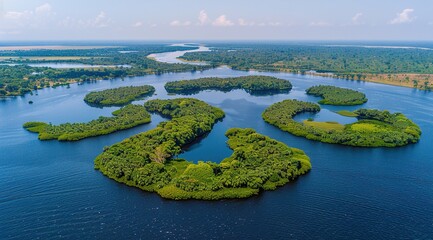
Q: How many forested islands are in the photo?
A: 6